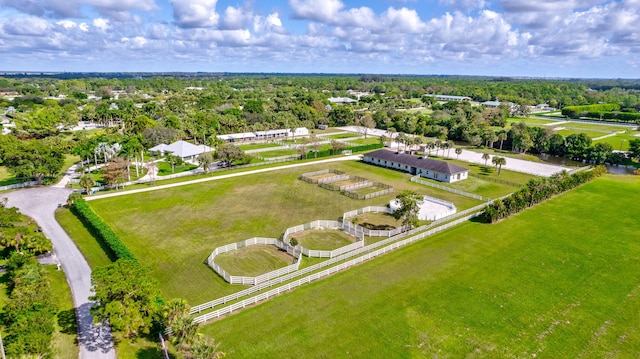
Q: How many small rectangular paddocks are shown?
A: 3